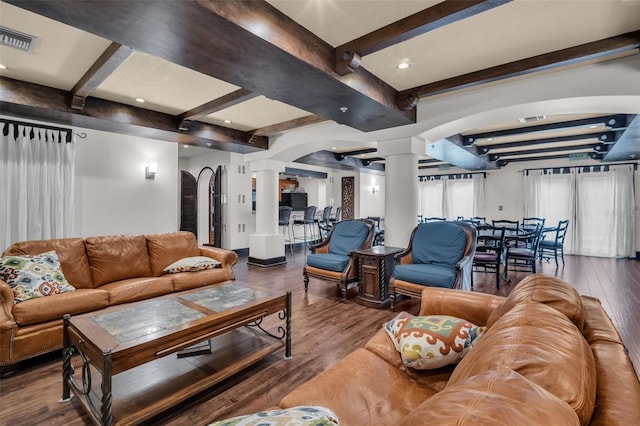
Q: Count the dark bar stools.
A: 4